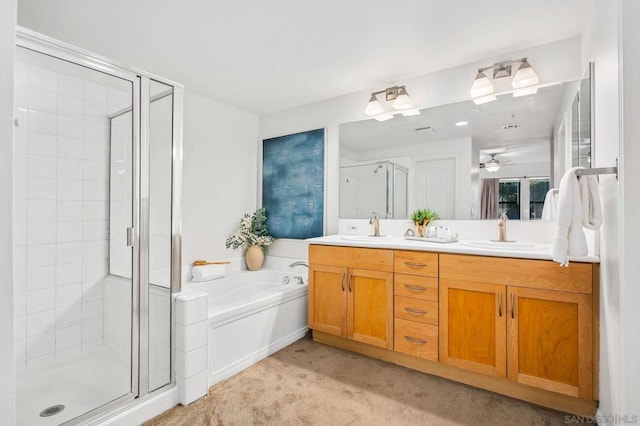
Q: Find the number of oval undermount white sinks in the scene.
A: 2